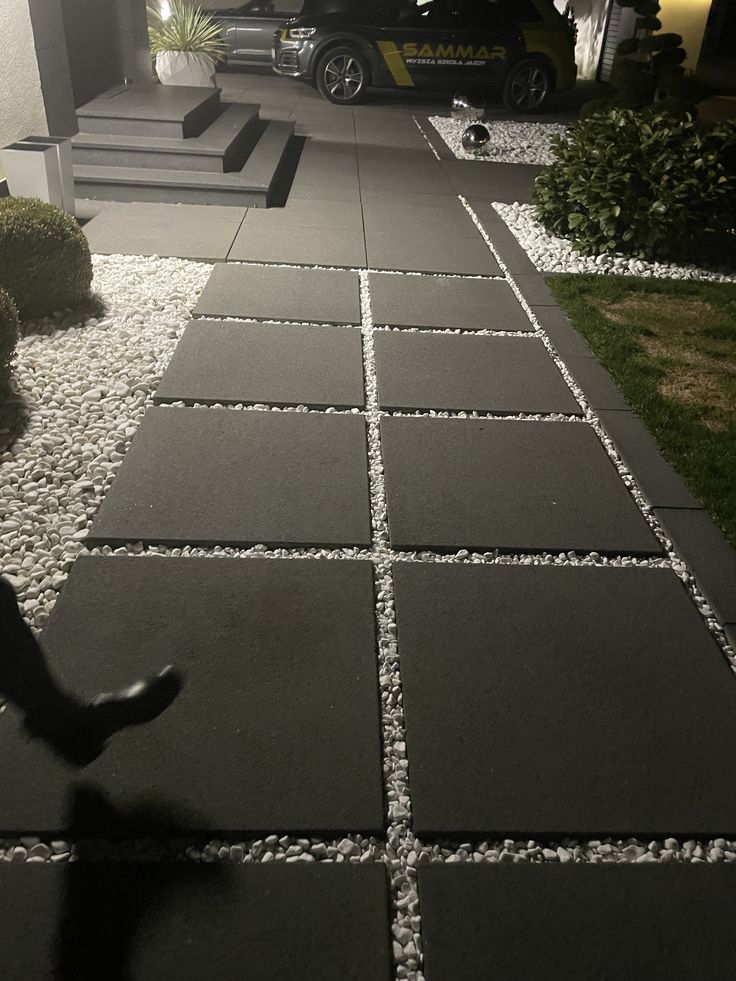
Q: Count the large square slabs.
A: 10